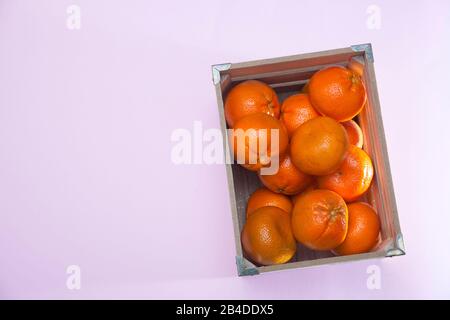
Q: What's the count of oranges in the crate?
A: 12